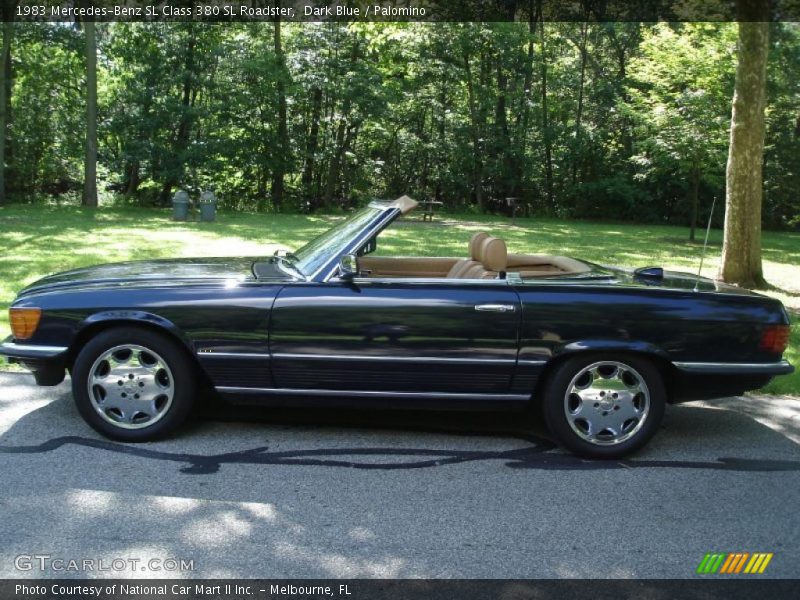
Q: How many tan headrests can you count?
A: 2